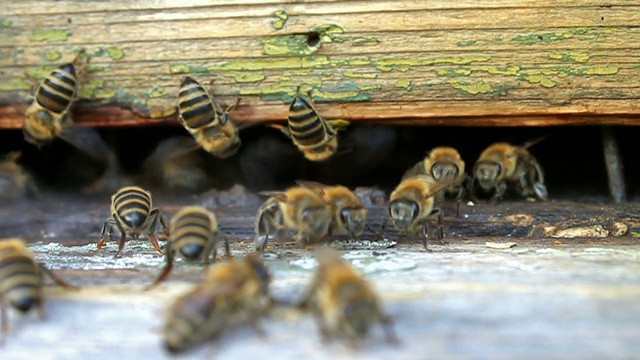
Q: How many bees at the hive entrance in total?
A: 13